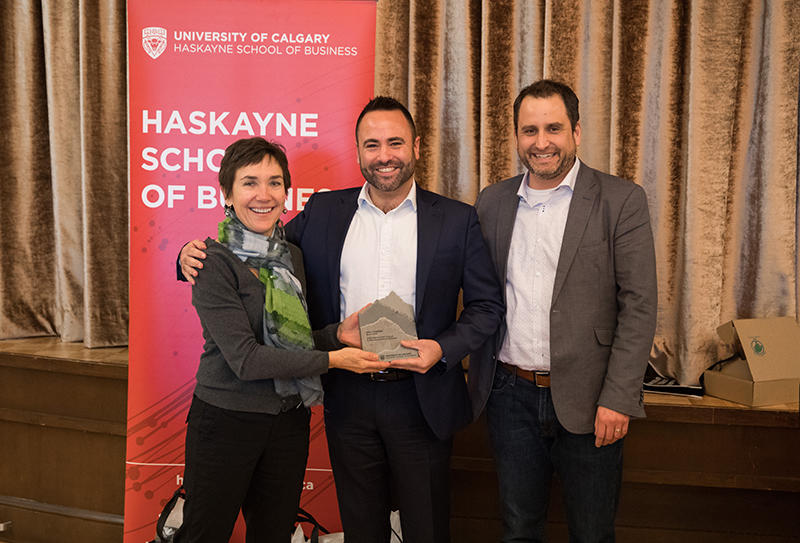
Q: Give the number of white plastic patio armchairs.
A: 0